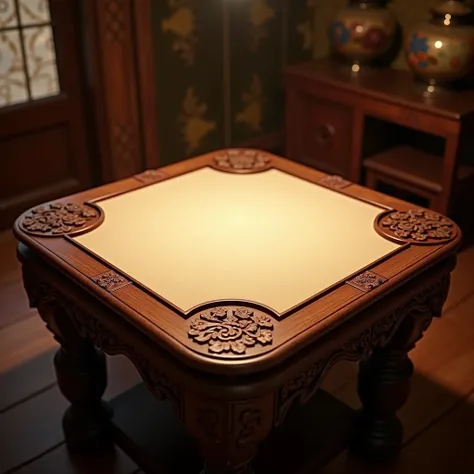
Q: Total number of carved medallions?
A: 4